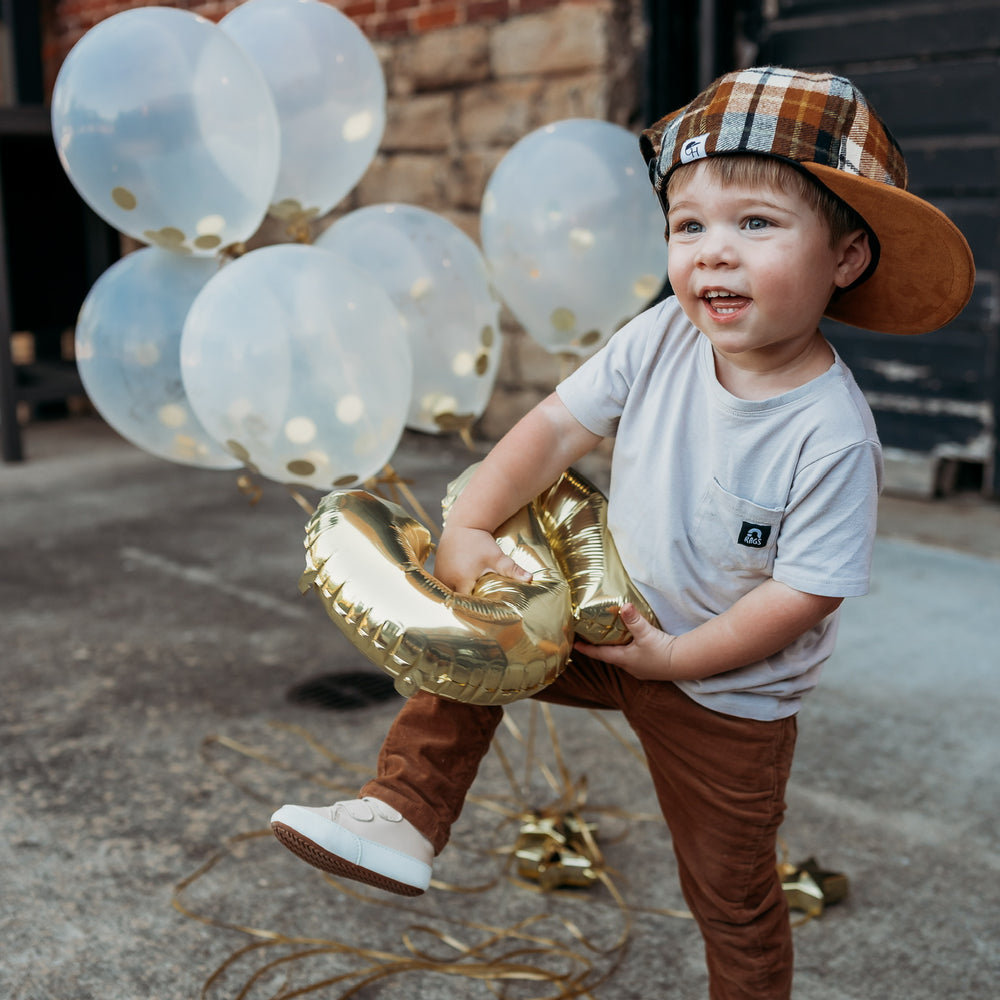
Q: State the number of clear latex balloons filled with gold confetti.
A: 6